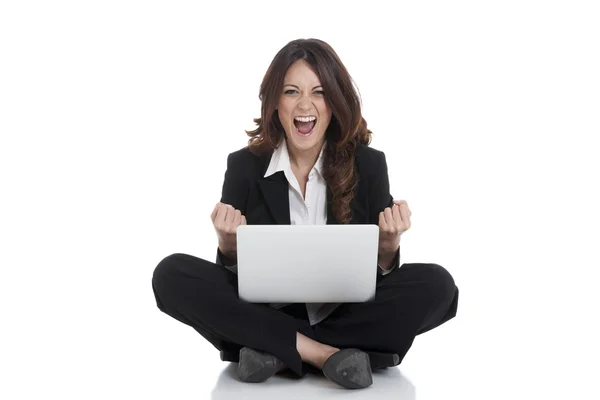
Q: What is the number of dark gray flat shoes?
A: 2